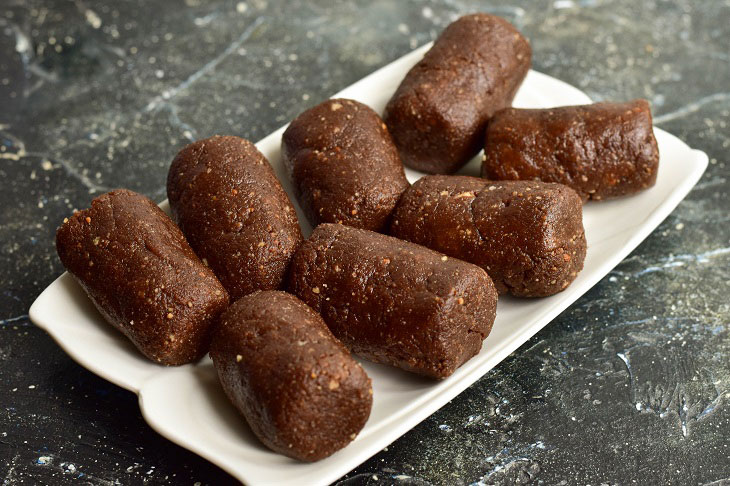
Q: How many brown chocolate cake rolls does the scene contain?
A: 8